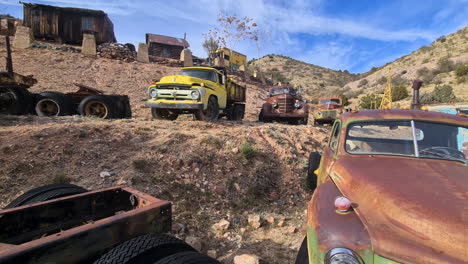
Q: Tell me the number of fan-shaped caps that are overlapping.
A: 0